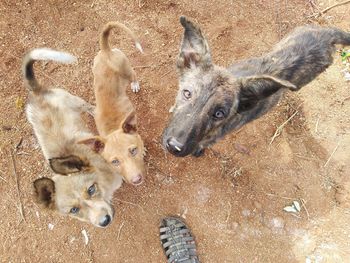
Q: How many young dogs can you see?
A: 2